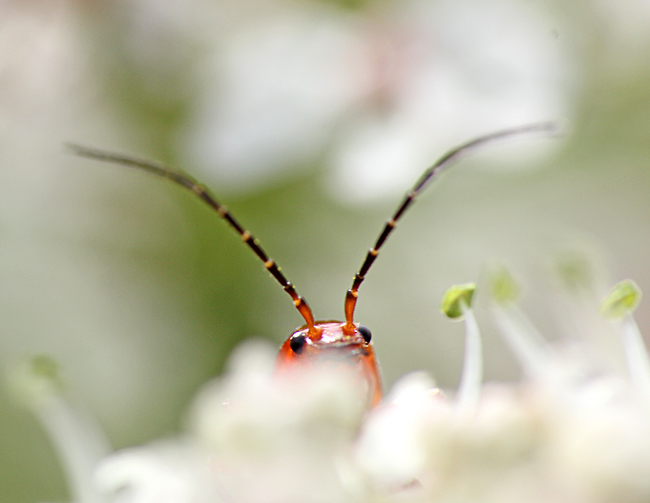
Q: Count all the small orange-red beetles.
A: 1